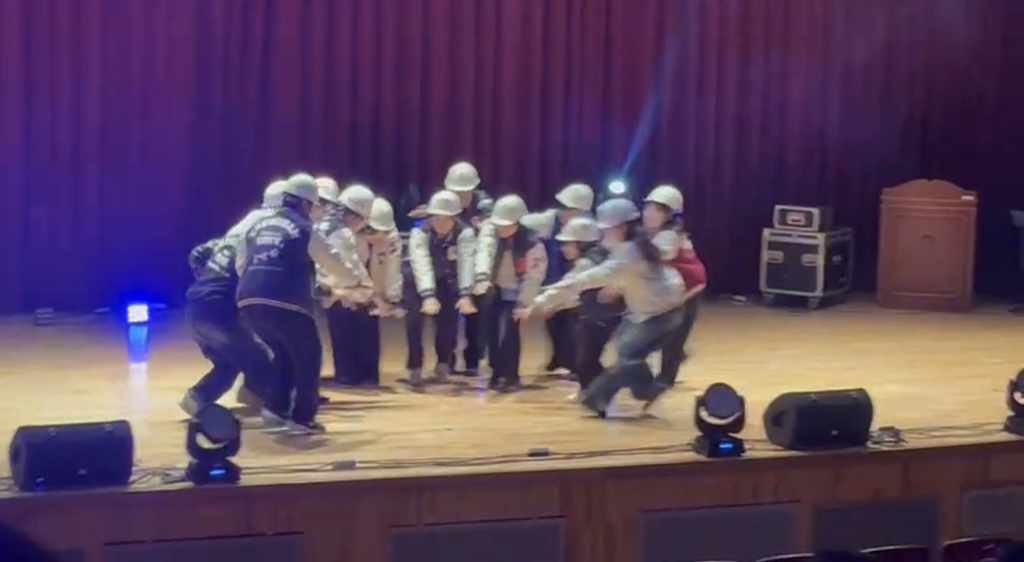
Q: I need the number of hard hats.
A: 12